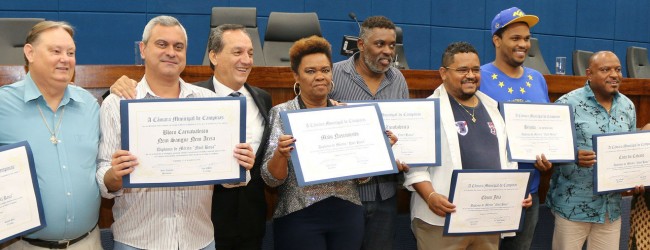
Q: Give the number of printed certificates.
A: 7